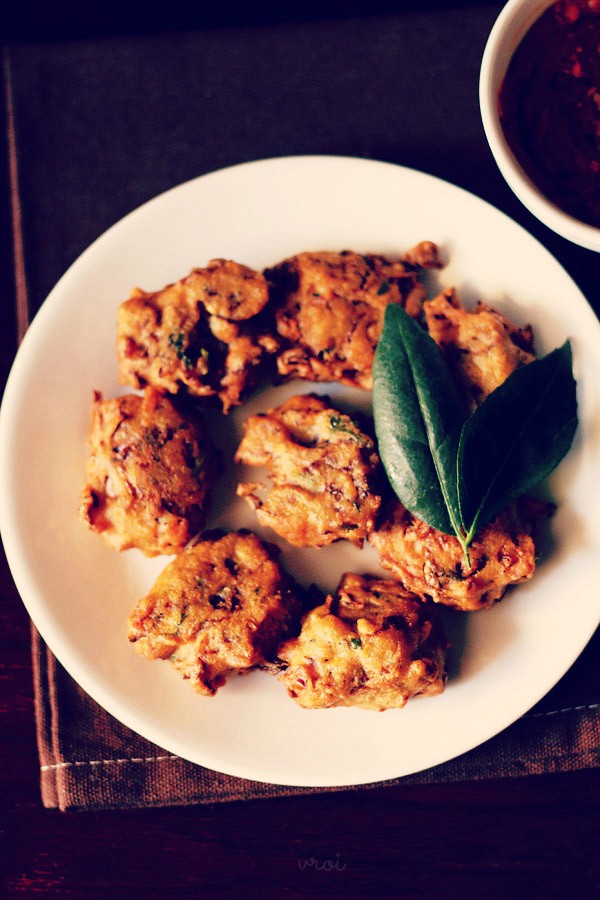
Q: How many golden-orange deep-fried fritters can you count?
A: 8